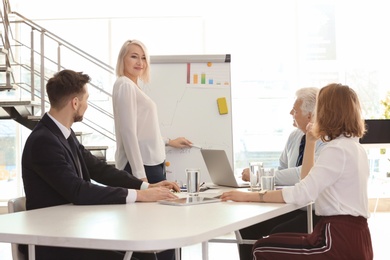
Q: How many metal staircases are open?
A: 1